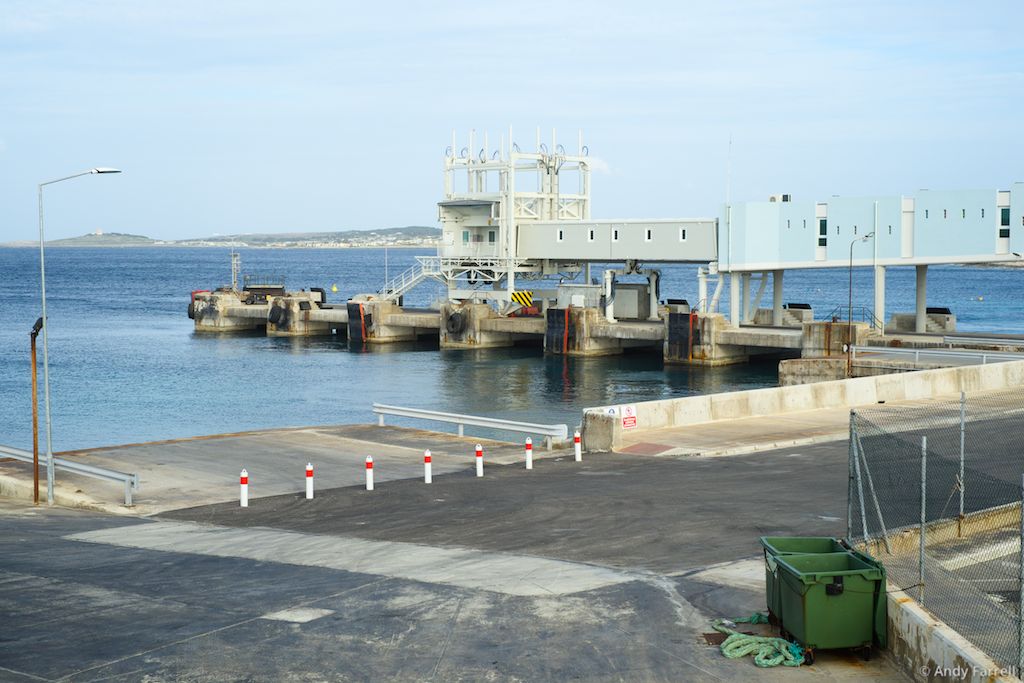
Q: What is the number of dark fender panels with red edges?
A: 3